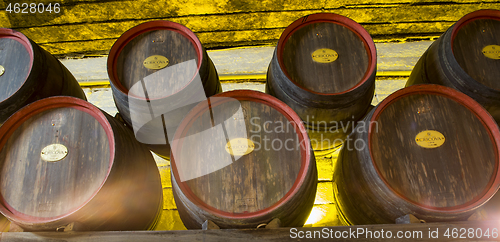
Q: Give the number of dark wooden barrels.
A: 7